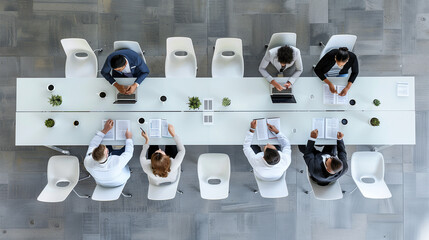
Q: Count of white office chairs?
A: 13